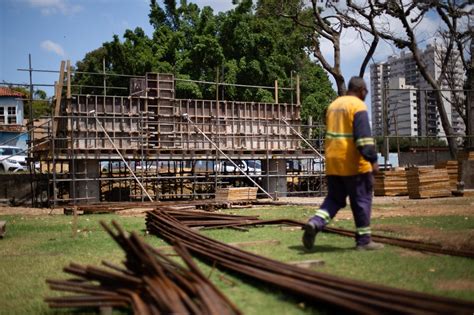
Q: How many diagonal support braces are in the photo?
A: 3